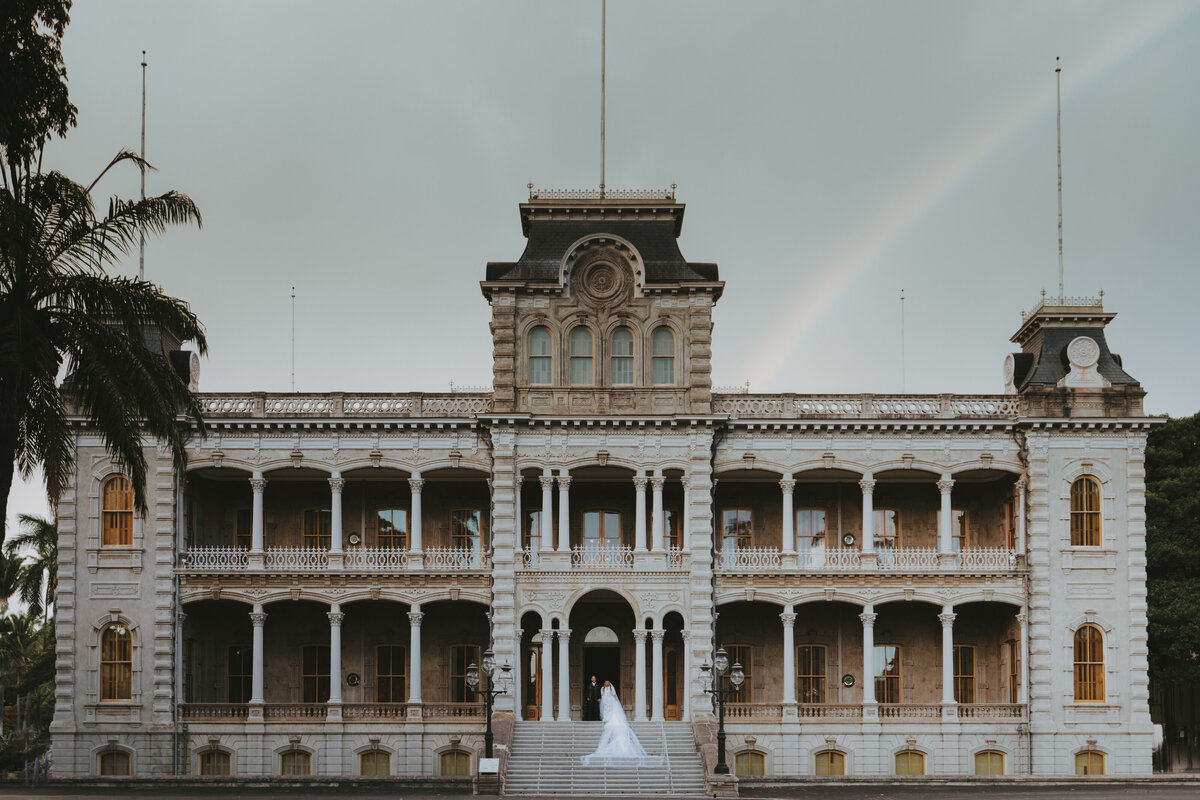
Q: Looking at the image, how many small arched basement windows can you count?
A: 10